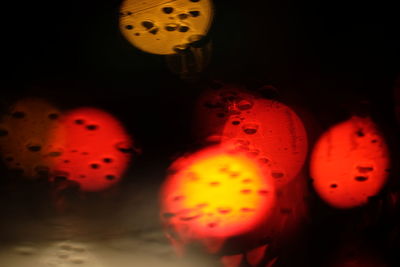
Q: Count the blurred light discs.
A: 6